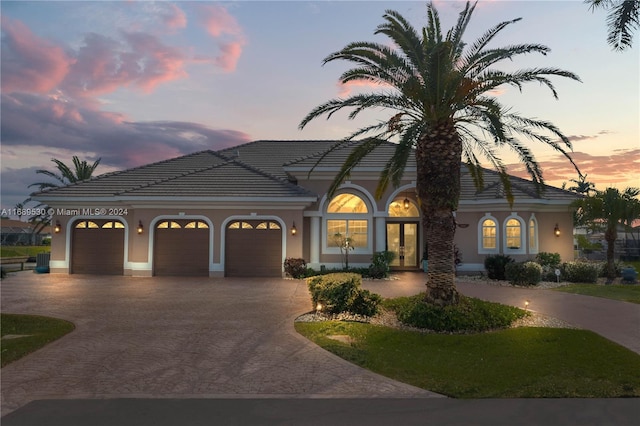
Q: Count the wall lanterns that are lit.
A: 4